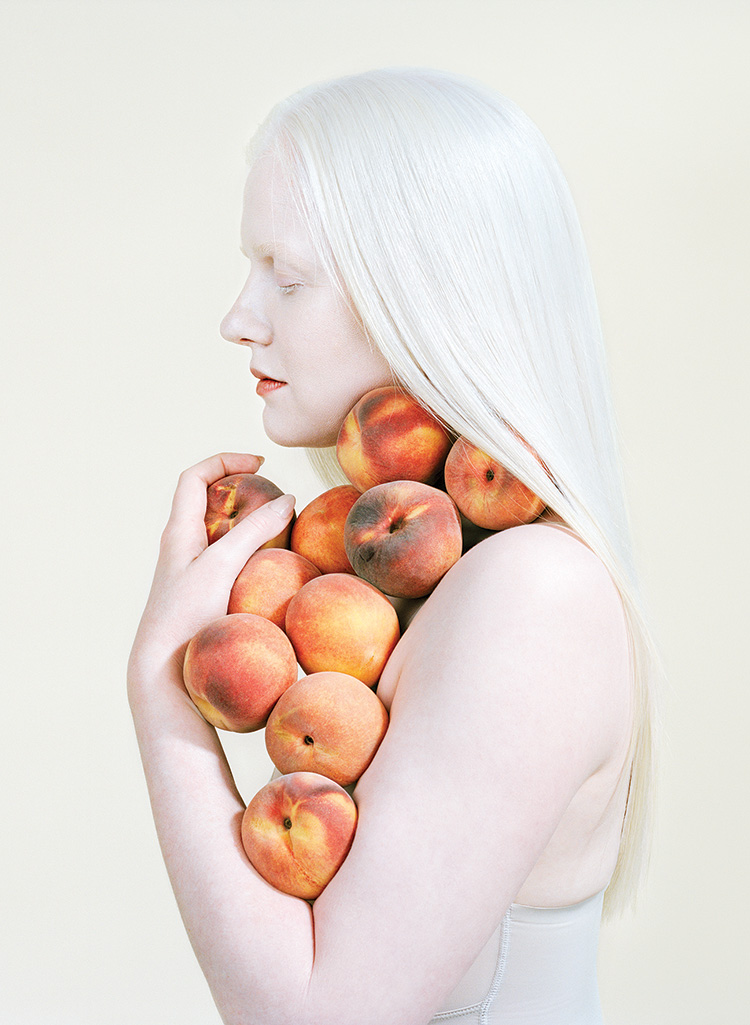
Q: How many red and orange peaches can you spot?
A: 10